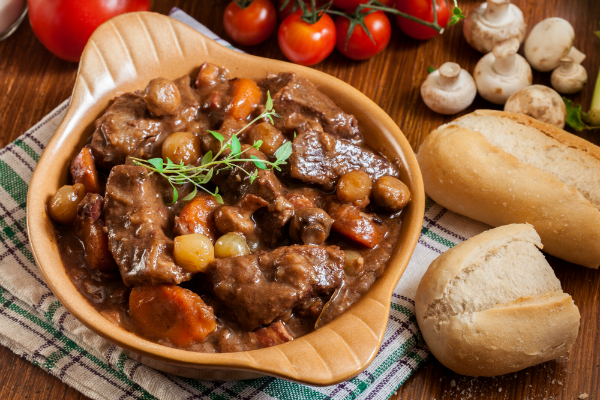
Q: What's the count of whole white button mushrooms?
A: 6